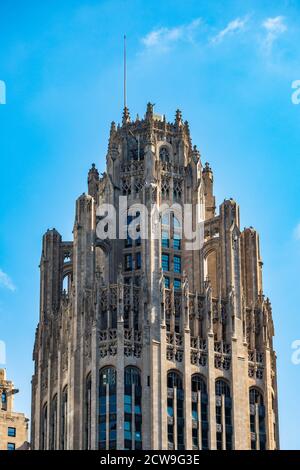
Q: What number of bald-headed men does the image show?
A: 0